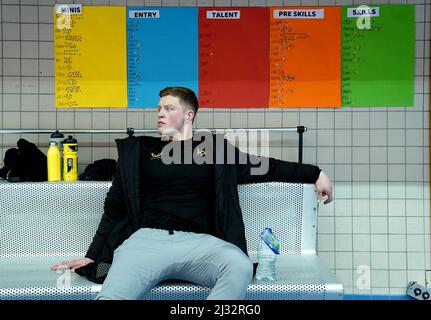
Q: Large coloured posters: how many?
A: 5